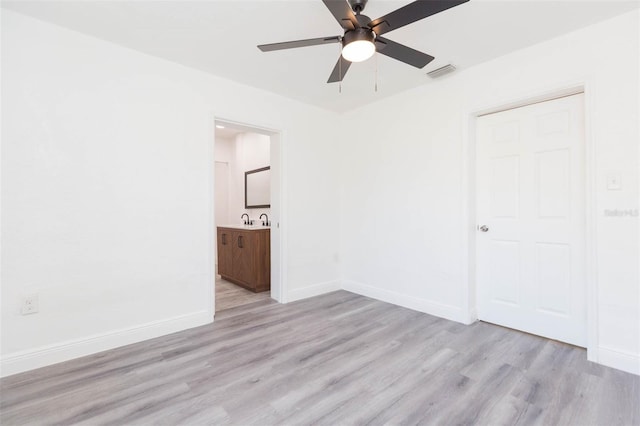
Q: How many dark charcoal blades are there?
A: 5